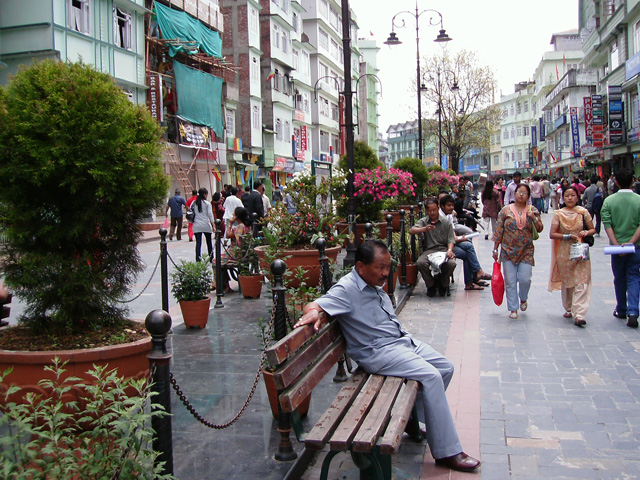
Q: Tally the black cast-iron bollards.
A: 11